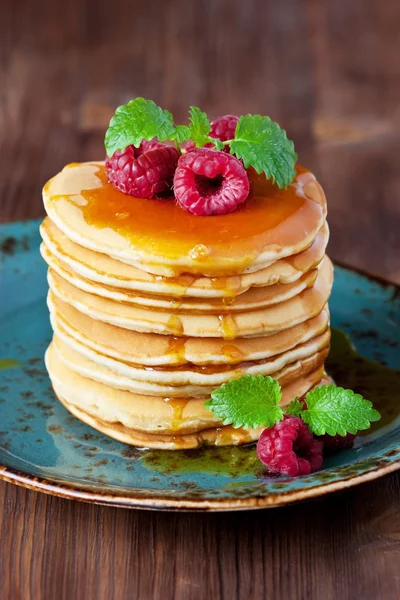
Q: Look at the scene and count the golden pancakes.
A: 9